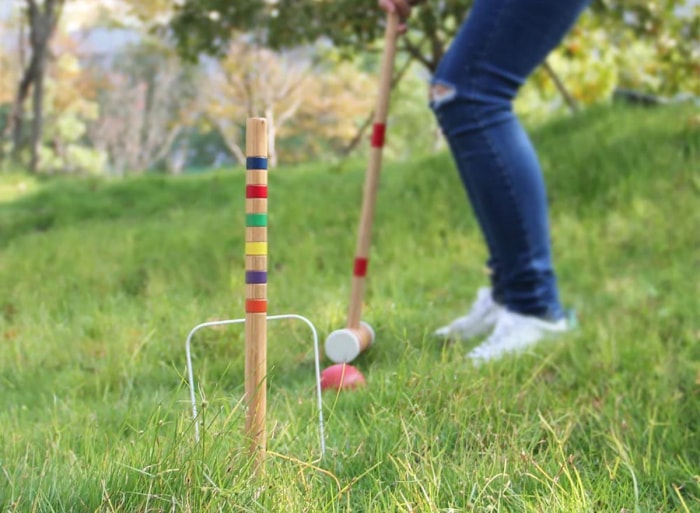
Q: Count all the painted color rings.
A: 8